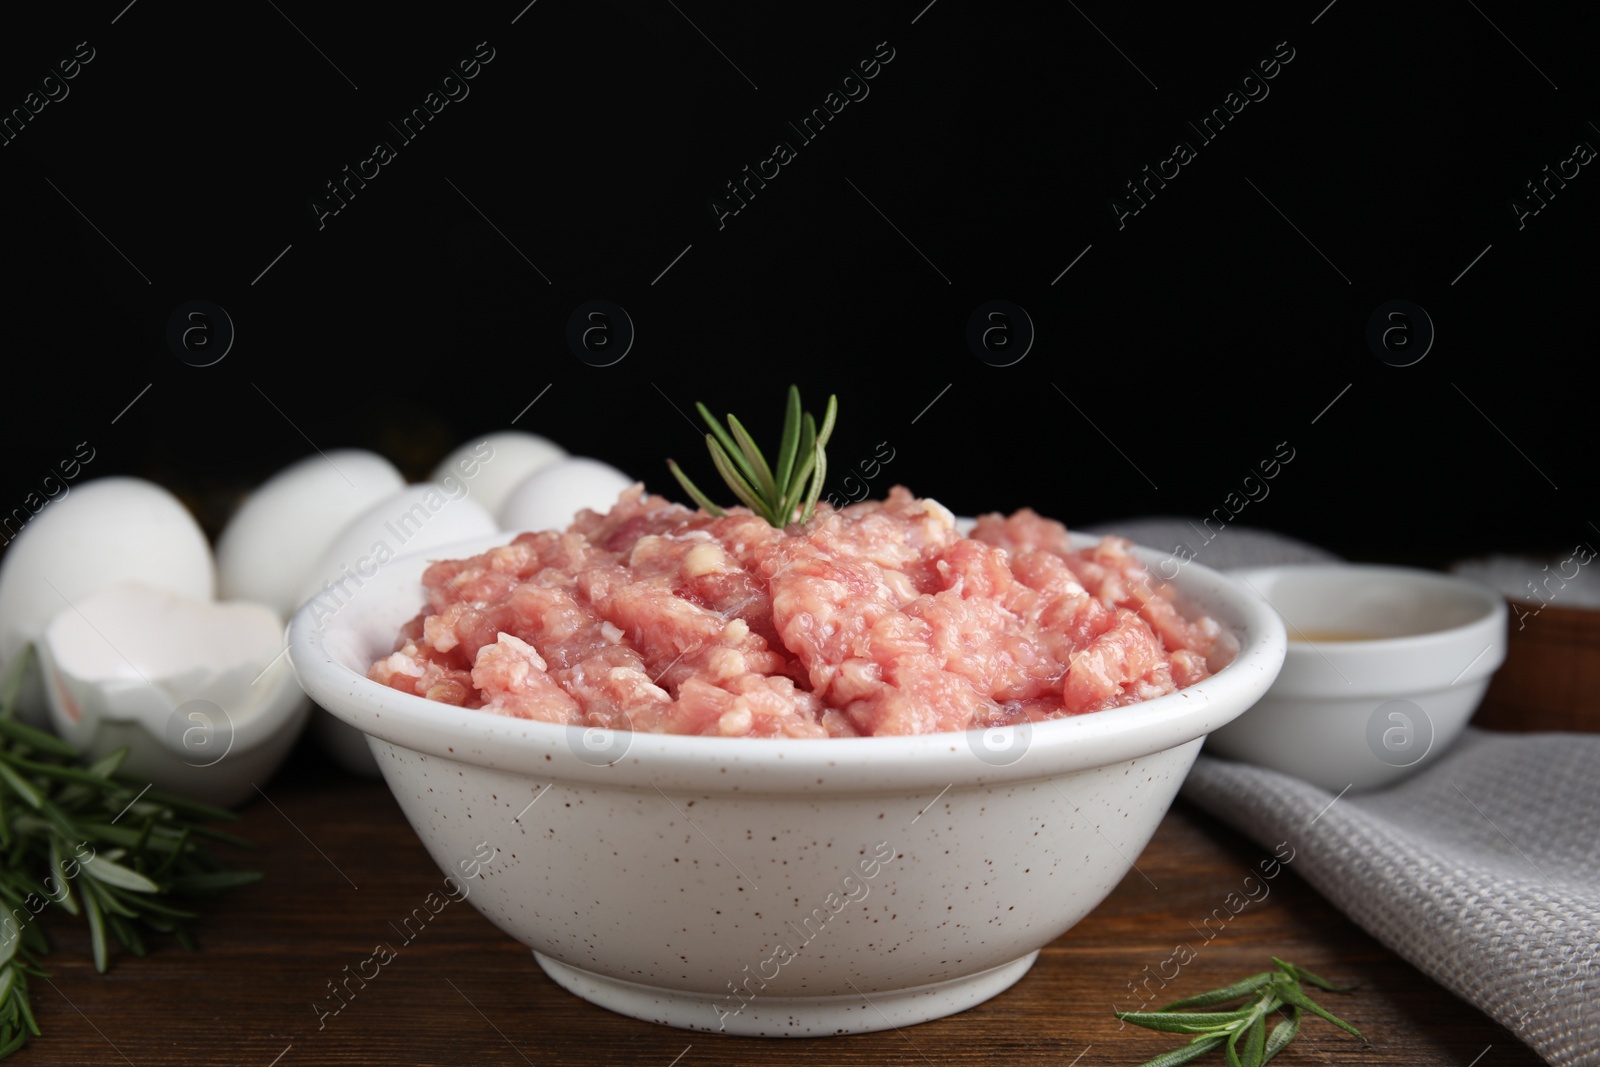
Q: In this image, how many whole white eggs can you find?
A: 5